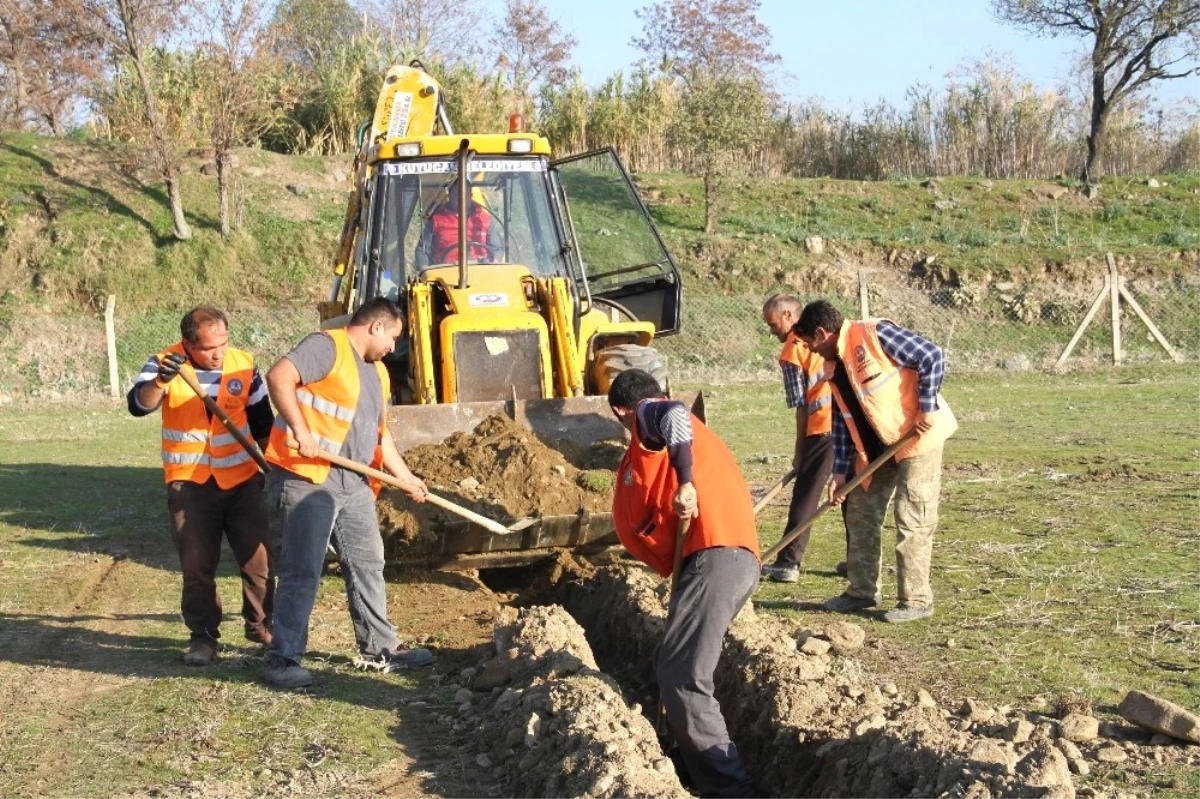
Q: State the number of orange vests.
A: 5